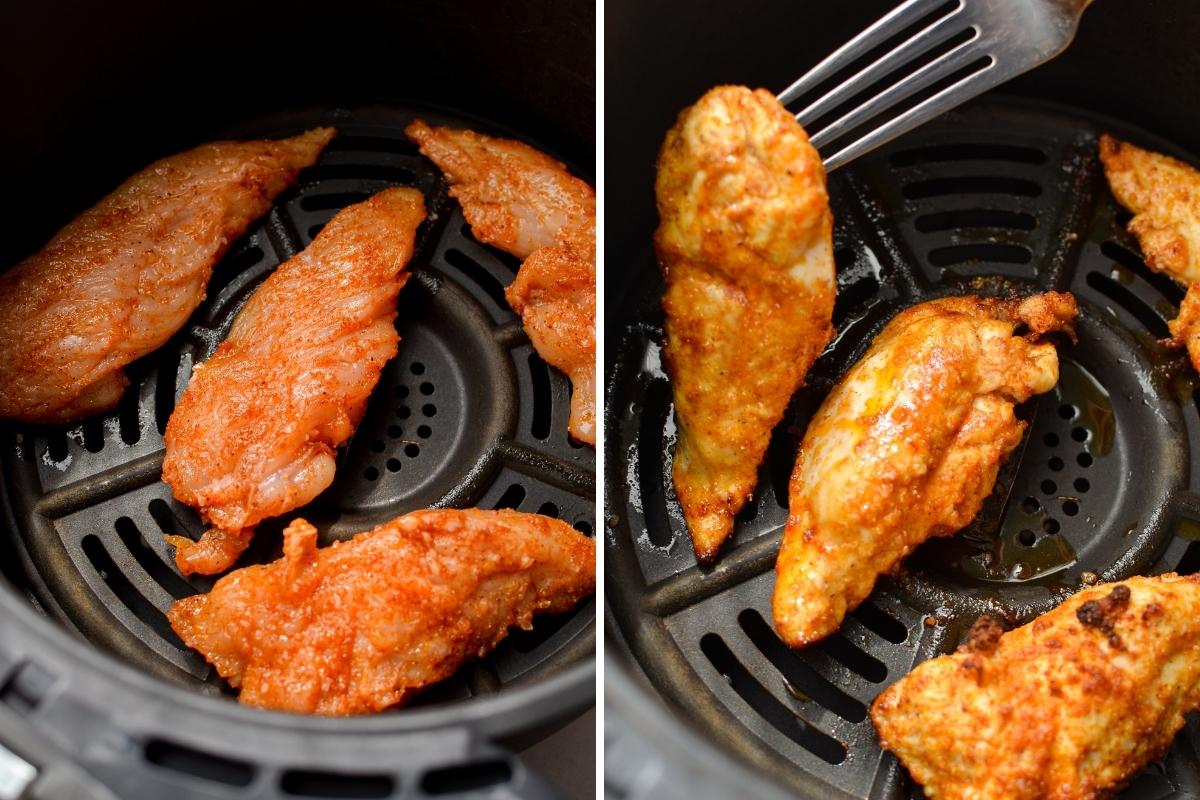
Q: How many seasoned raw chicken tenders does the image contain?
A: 4